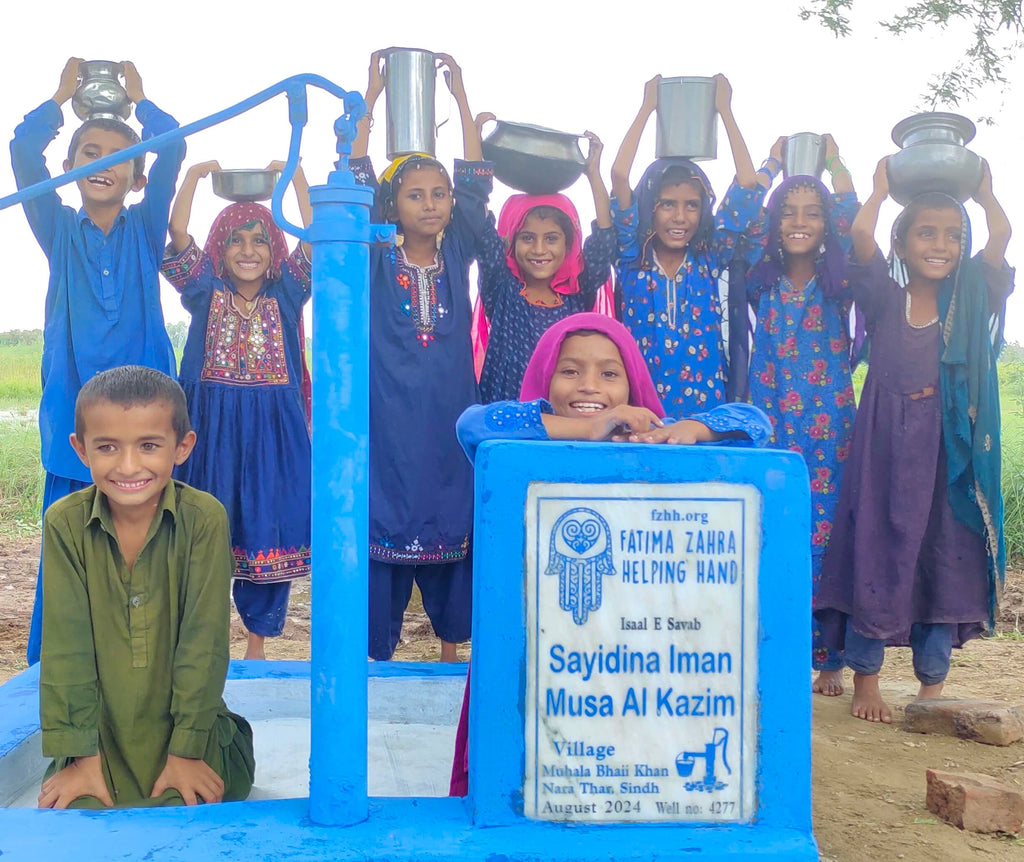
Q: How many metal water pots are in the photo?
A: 7